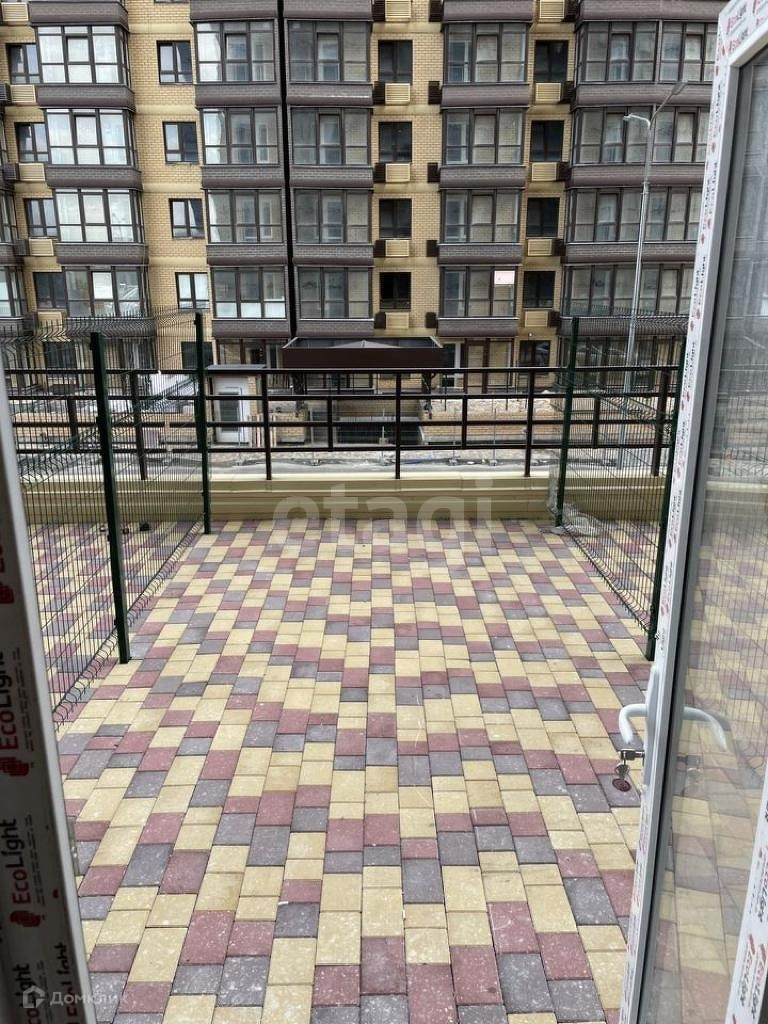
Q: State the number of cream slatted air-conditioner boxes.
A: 15